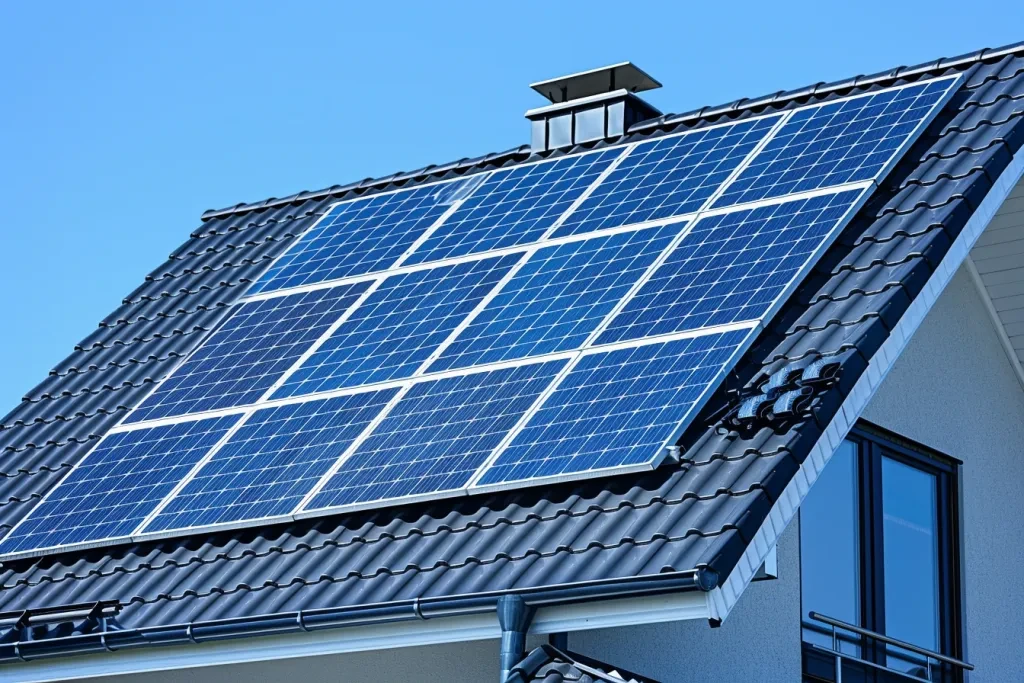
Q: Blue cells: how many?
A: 12